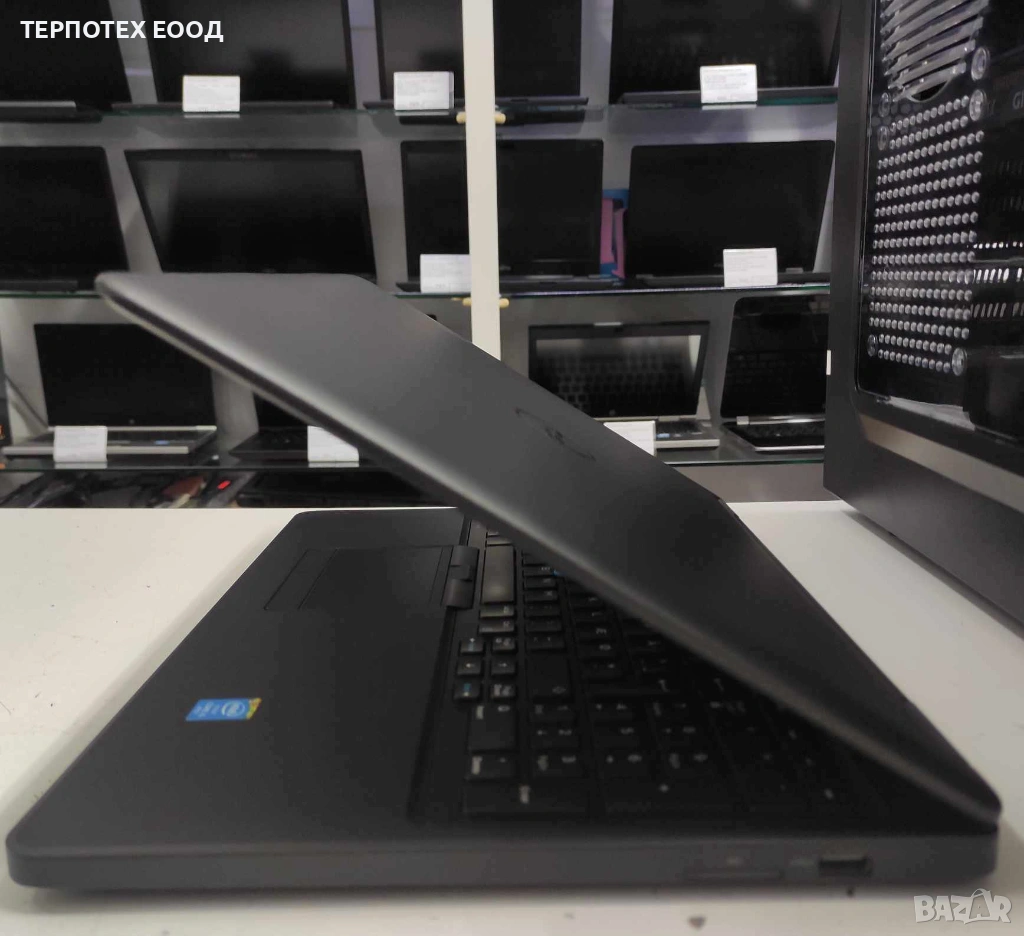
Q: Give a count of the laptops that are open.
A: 13